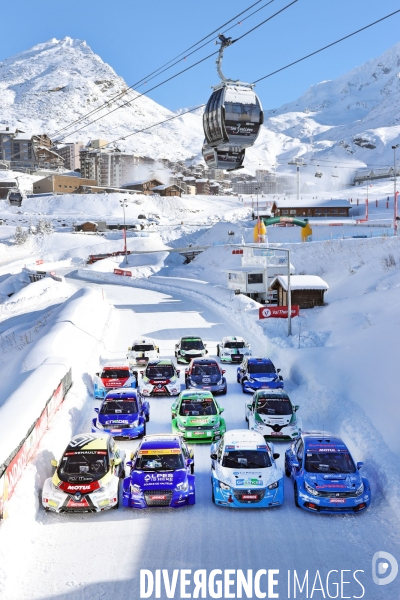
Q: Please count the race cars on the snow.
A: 14